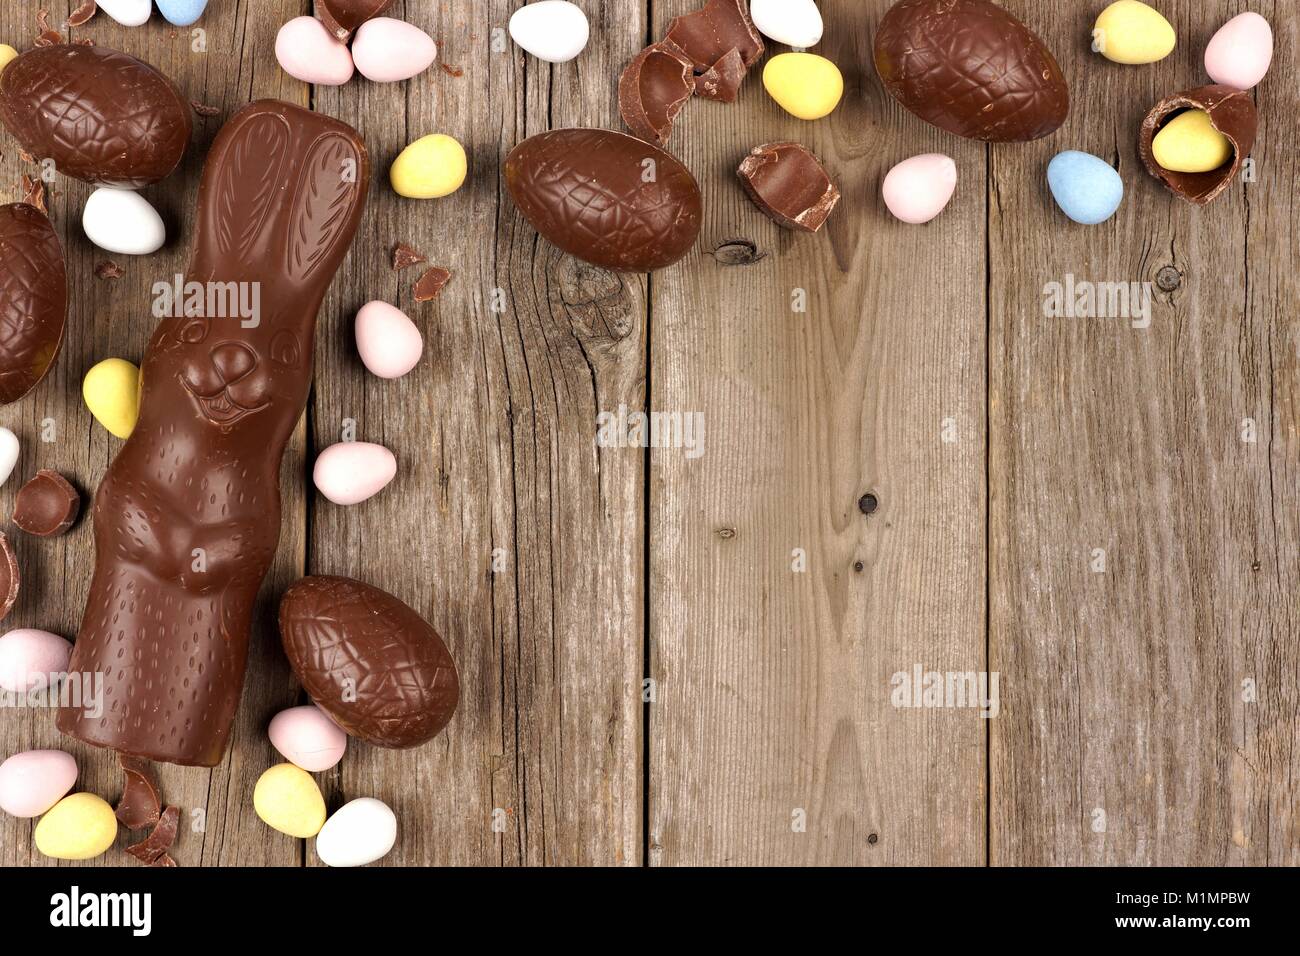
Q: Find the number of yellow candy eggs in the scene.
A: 8